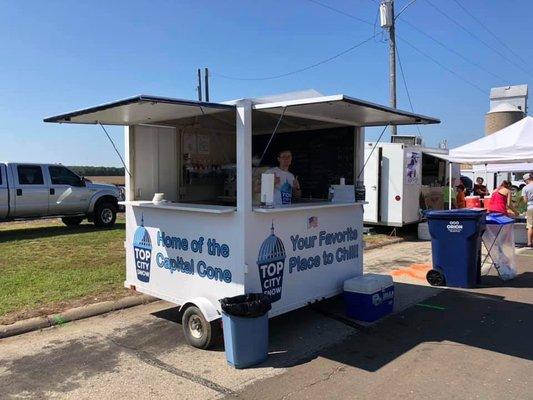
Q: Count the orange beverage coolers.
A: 2